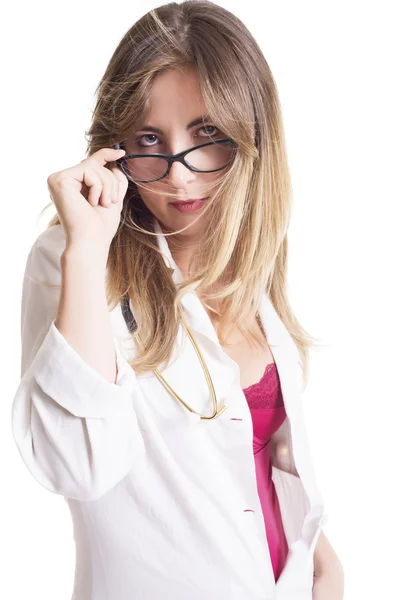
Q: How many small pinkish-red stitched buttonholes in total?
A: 2